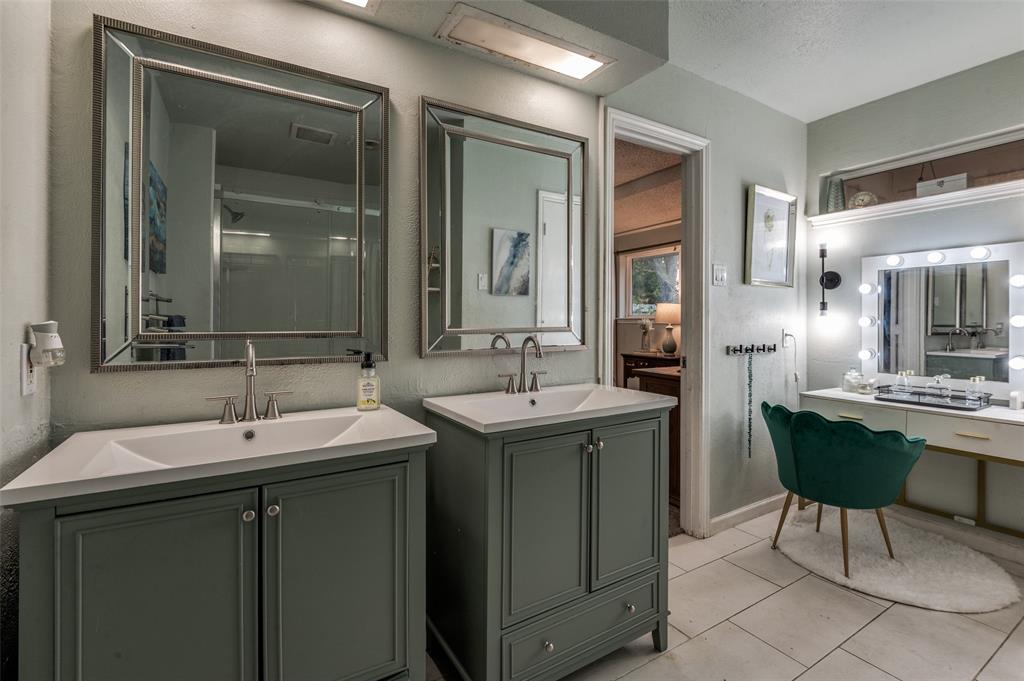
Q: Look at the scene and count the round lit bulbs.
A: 9